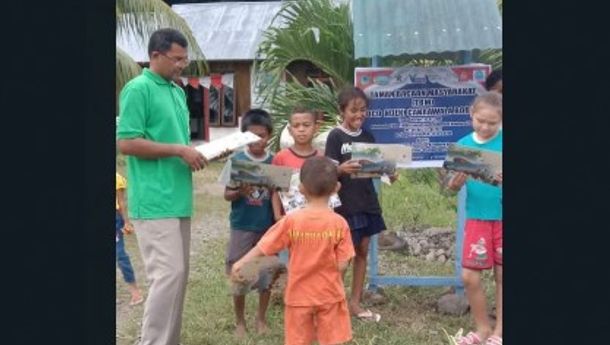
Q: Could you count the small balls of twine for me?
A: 0